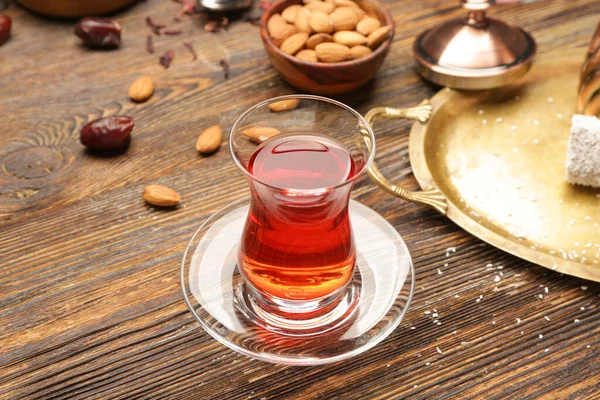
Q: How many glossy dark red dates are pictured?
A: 3